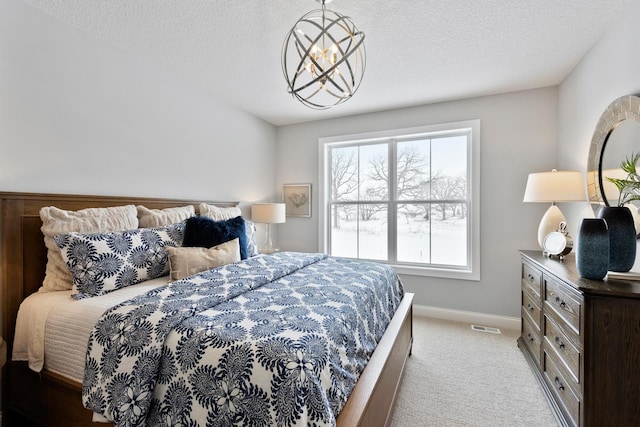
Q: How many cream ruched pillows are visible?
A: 3